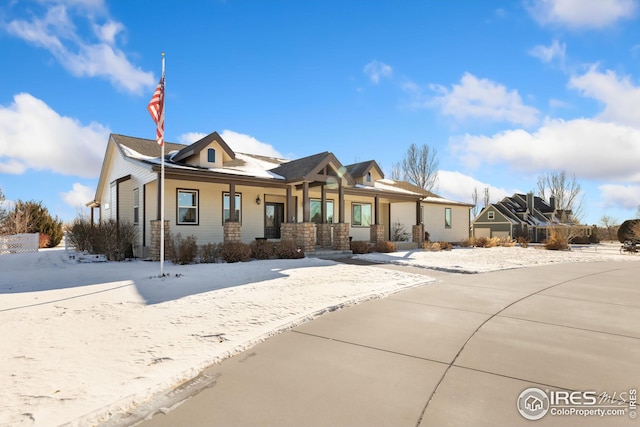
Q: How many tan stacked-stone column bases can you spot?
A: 8